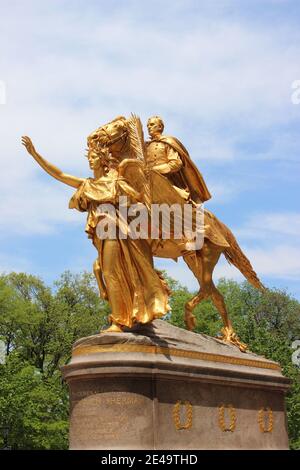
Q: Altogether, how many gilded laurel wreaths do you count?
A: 3